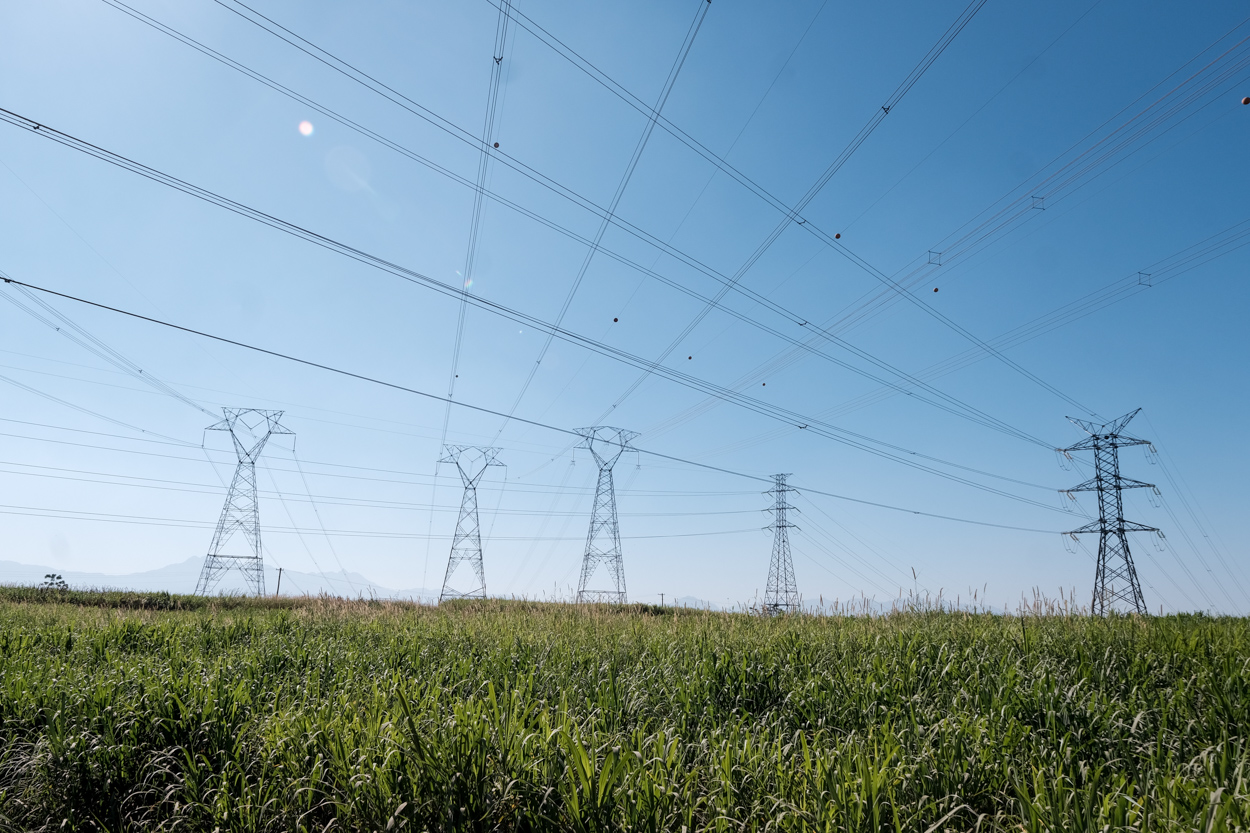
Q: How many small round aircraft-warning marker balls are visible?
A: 8